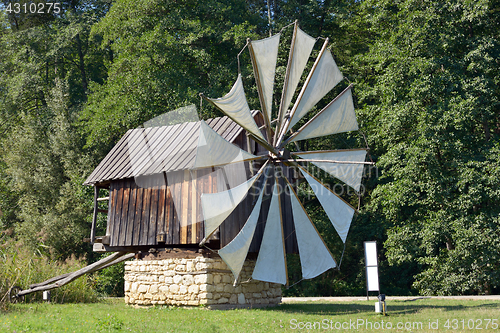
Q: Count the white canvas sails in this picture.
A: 12